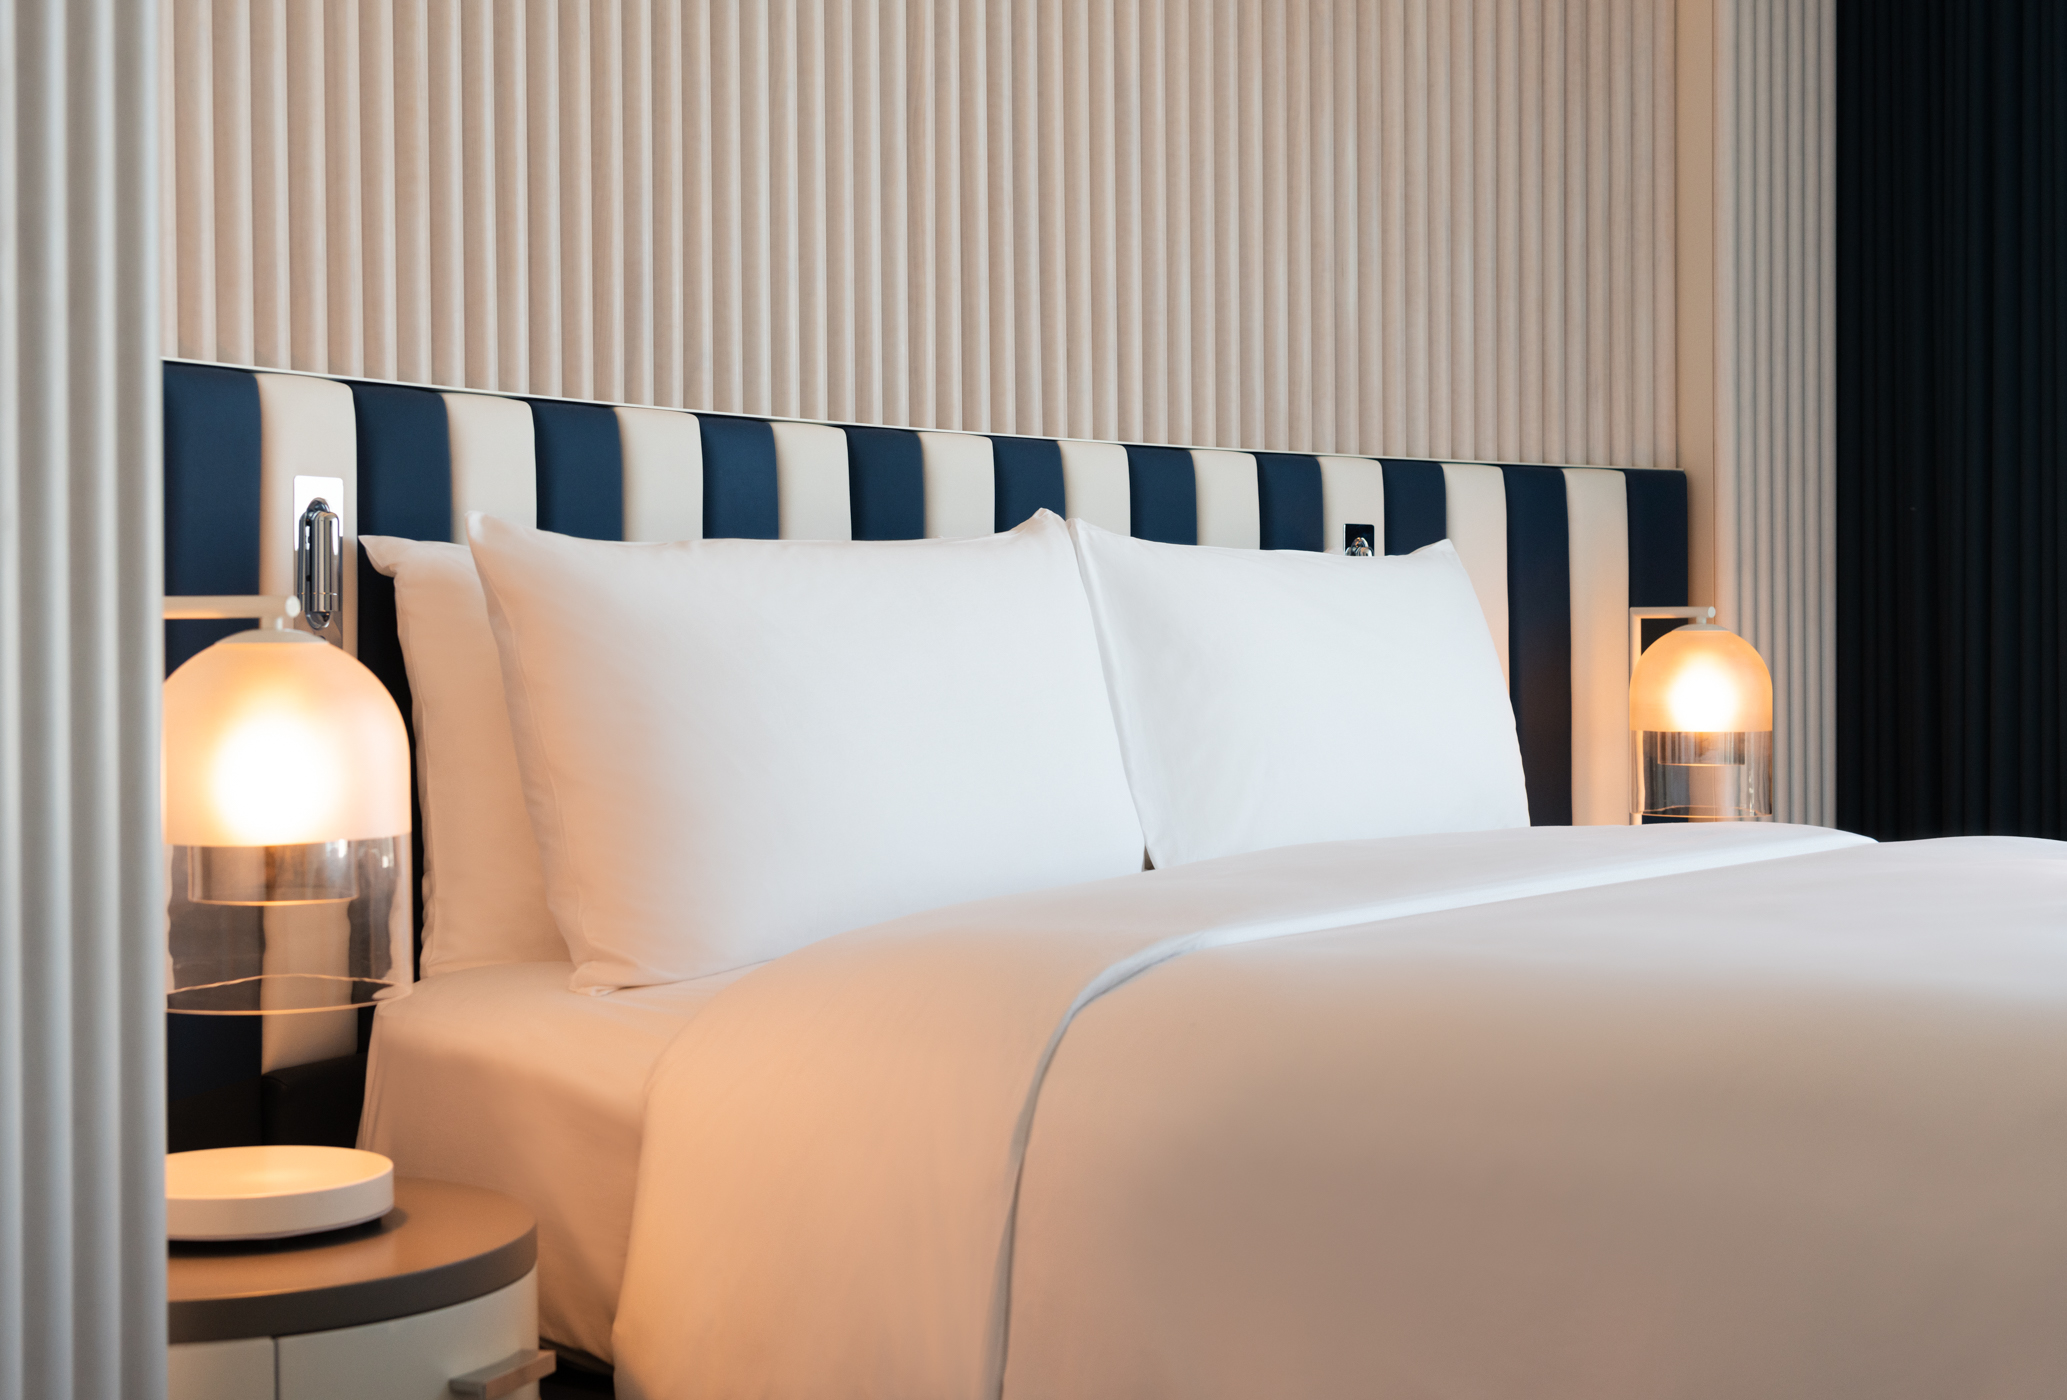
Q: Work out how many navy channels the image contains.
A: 11